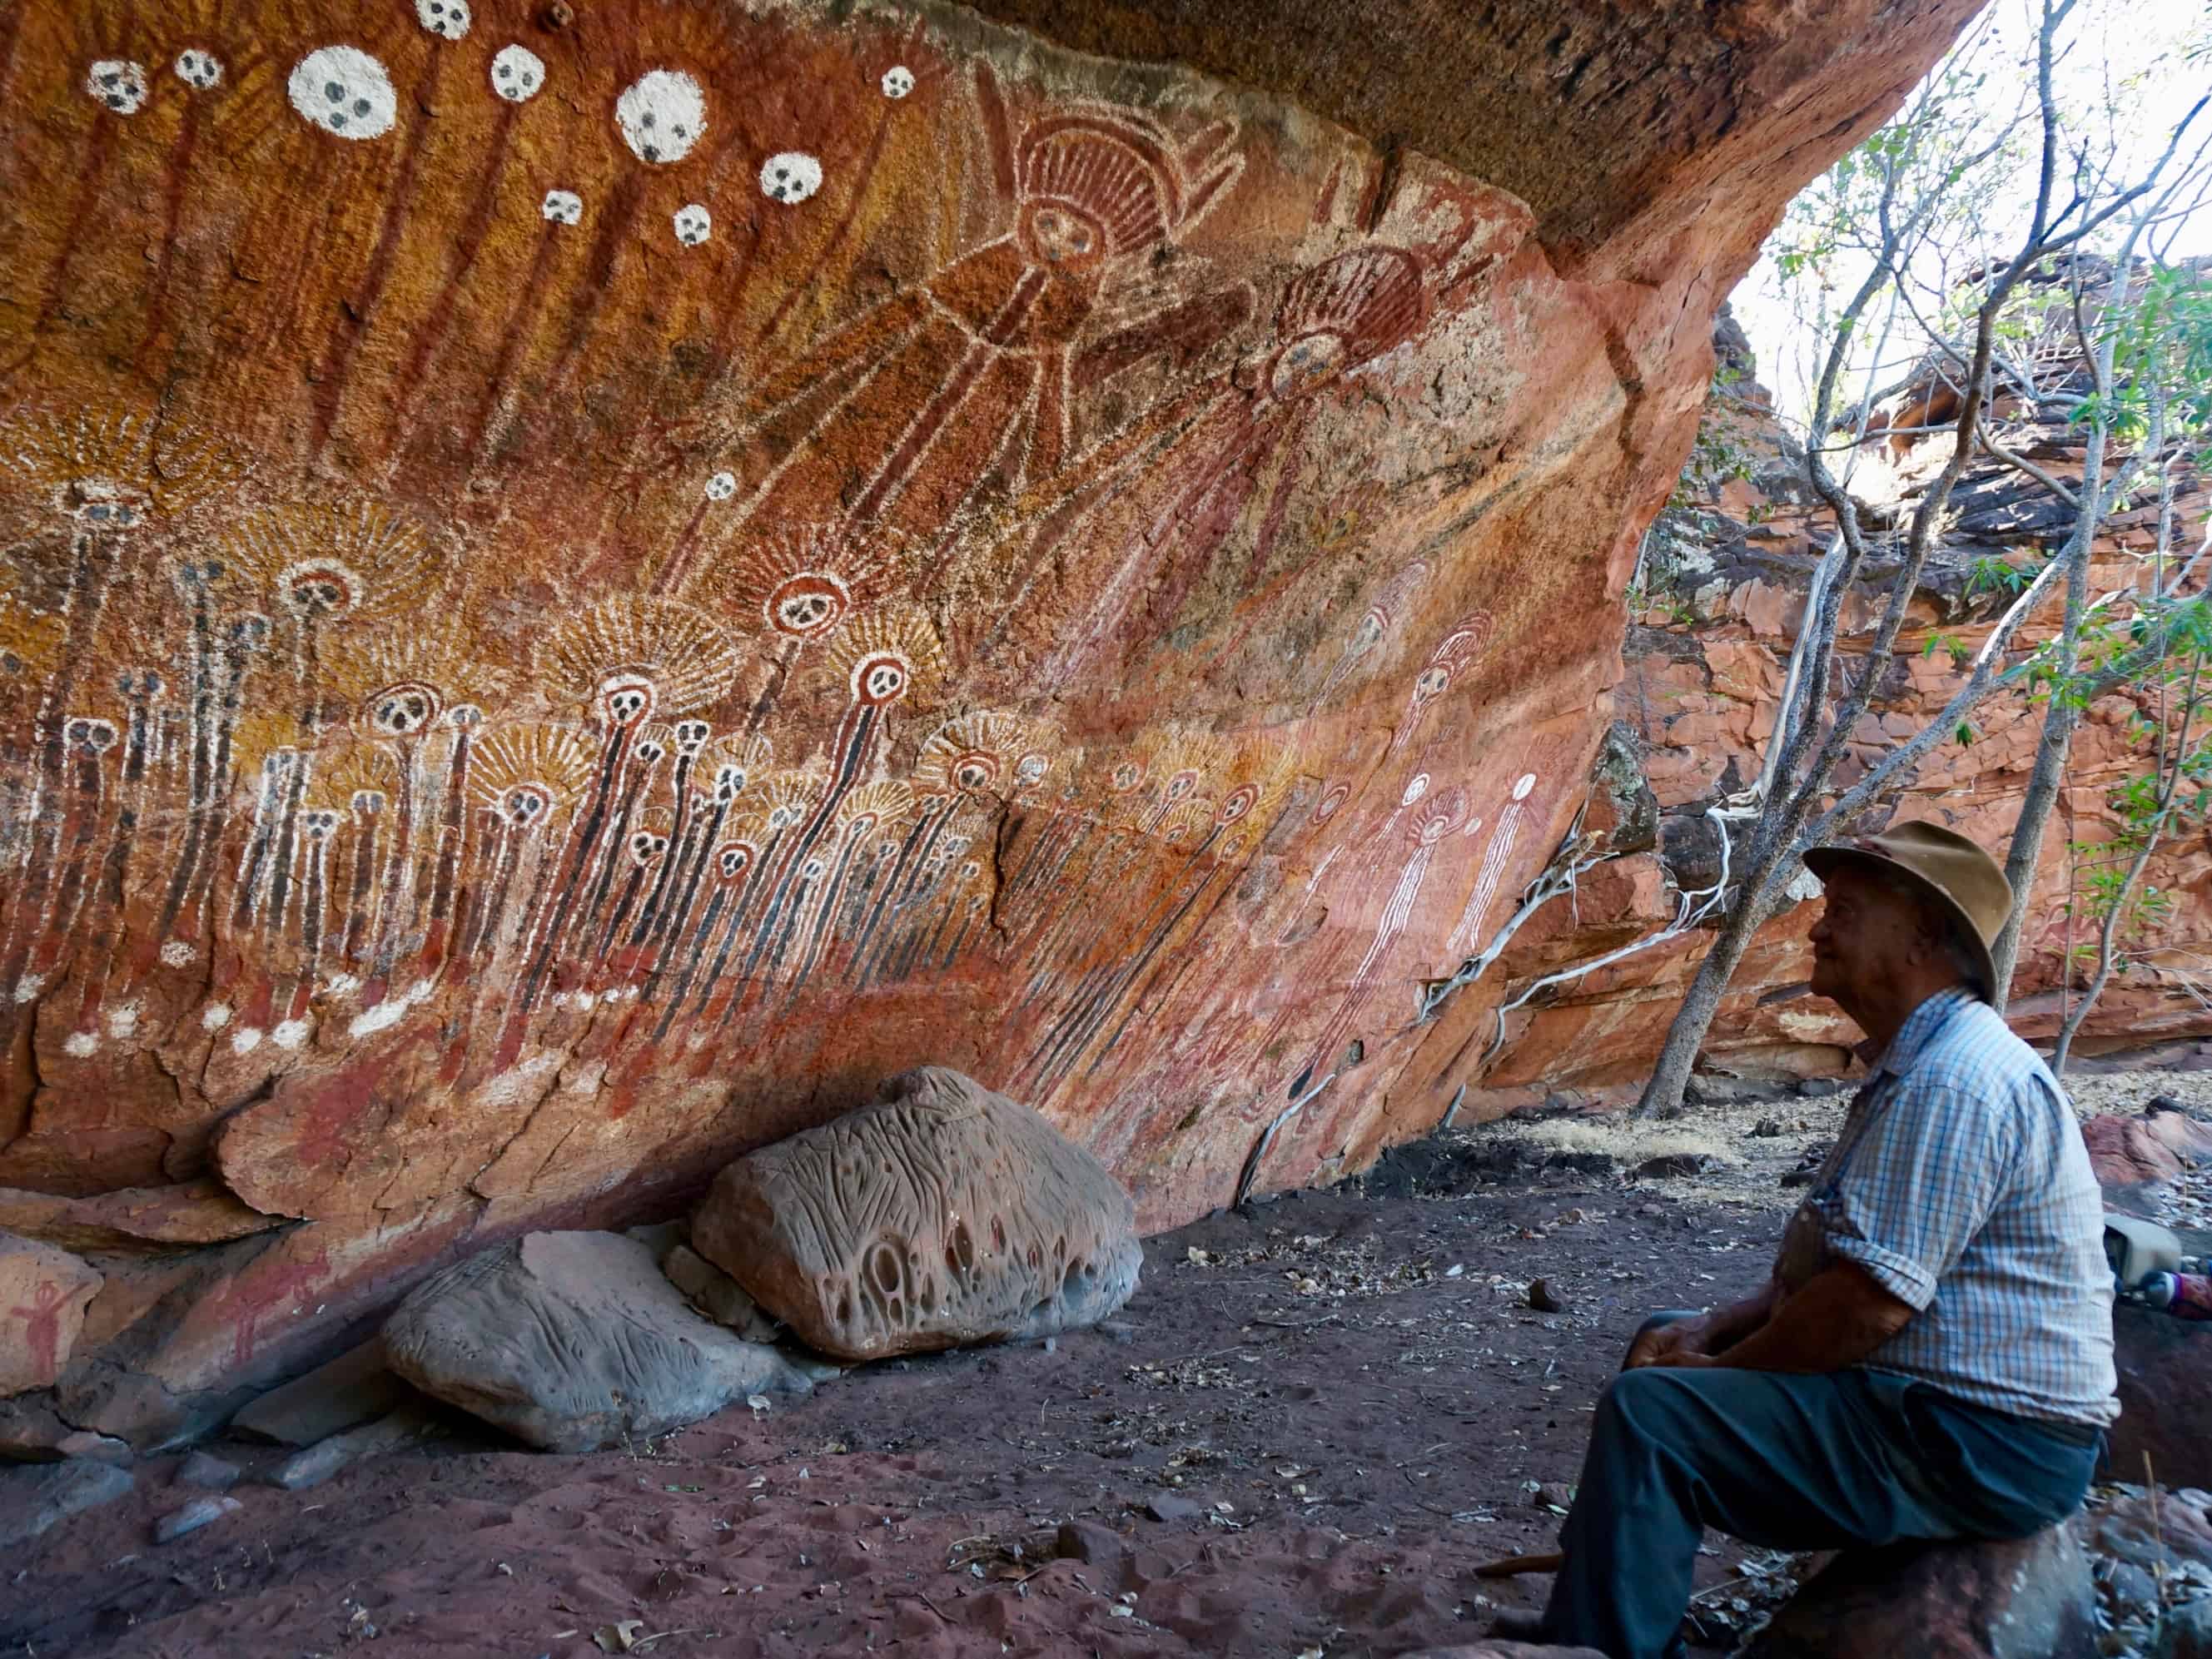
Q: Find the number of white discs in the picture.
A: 11